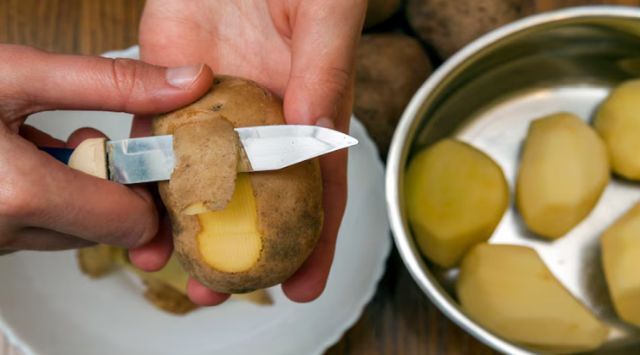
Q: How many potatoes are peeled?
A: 5